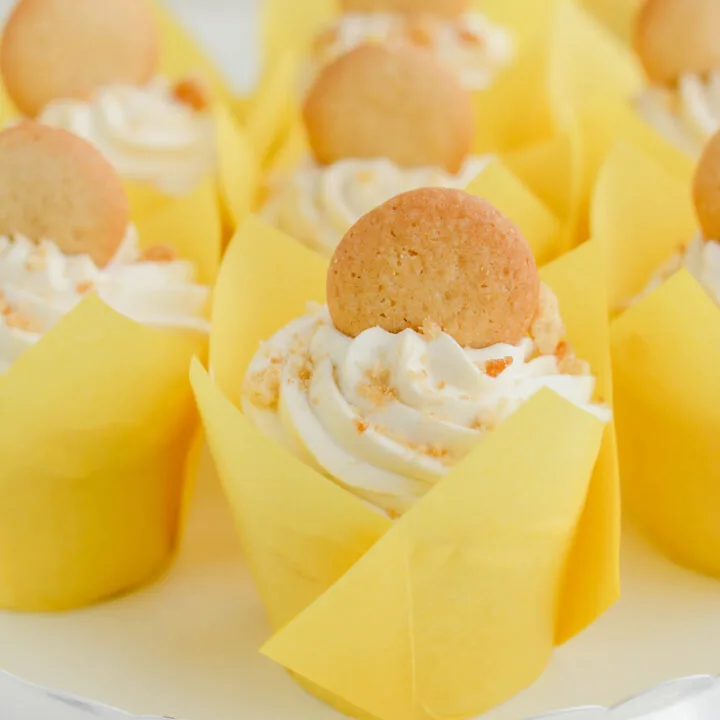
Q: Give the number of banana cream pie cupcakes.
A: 7